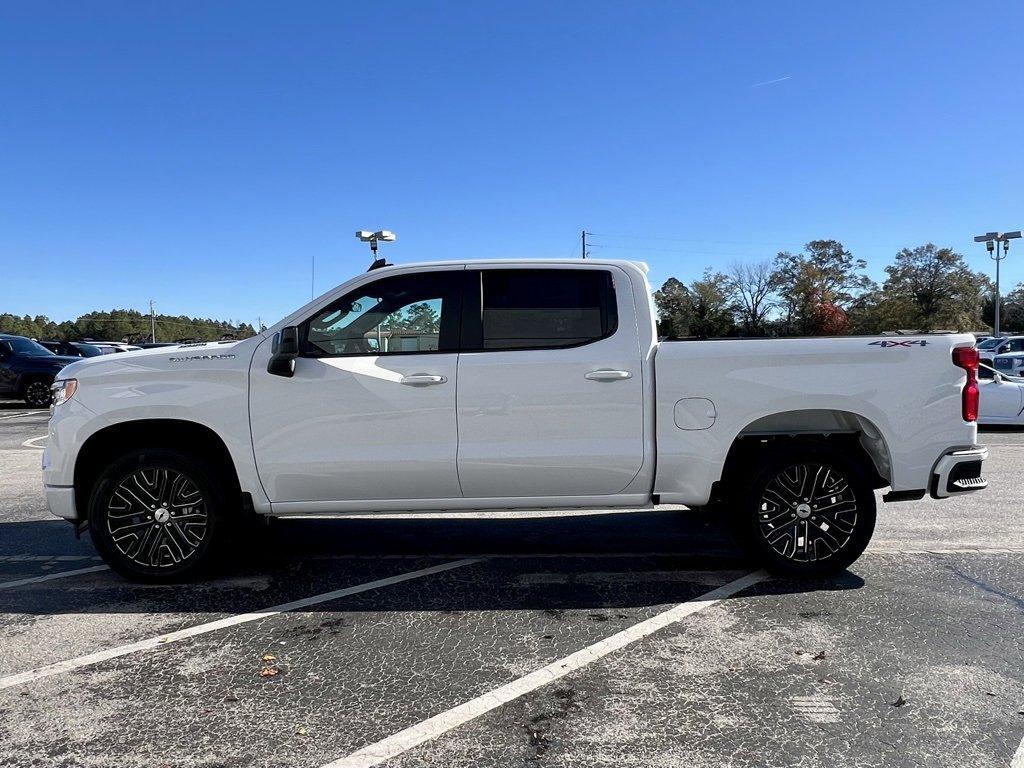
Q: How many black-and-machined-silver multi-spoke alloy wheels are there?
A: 2